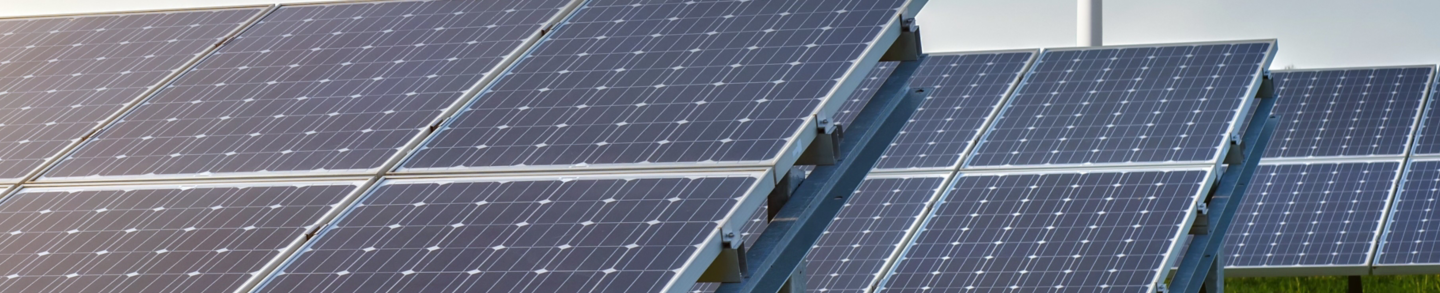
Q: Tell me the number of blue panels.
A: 13